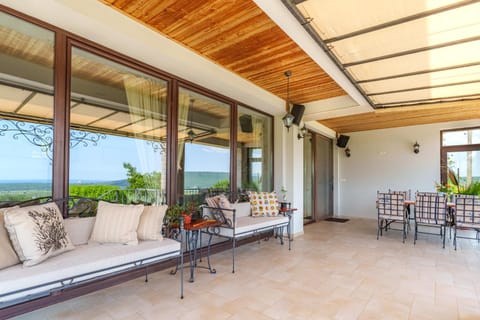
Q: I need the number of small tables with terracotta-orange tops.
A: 2